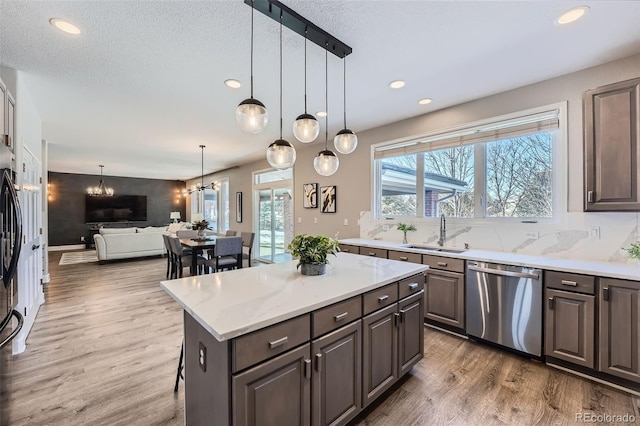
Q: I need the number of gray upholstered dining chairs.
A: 6